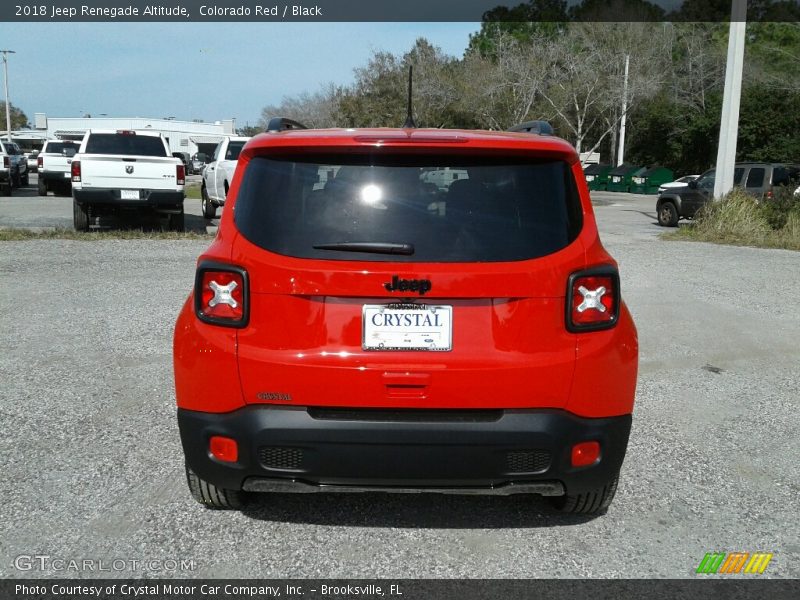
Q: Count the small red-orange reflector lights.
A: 2